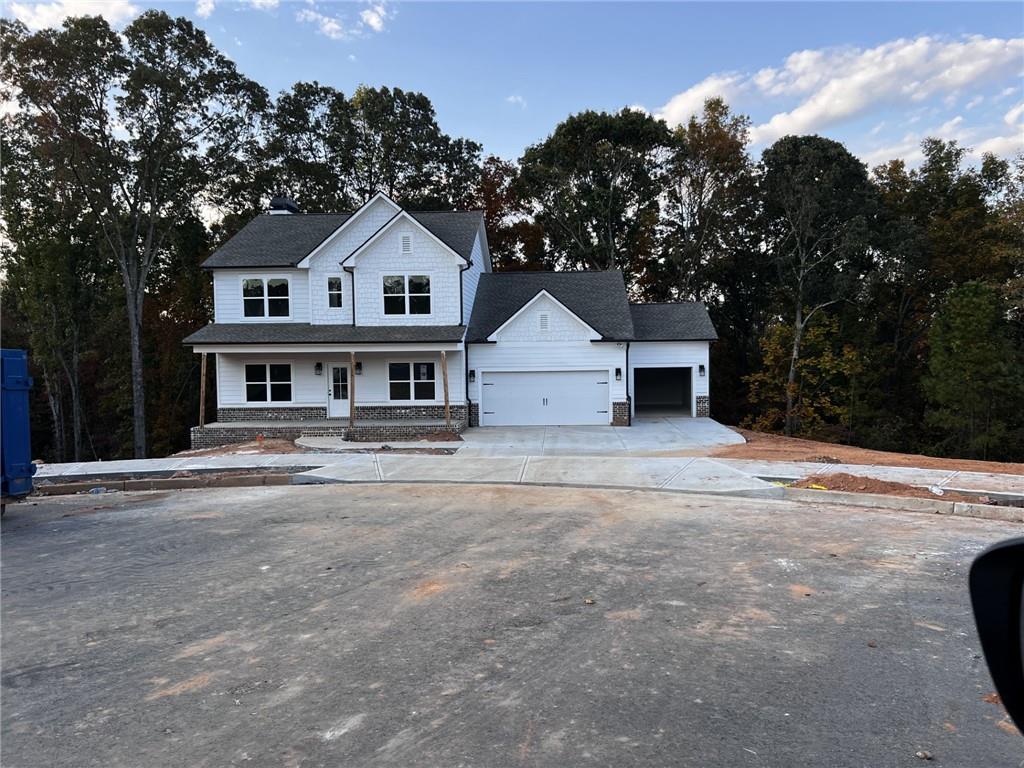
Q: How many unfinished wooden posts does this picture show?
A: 3